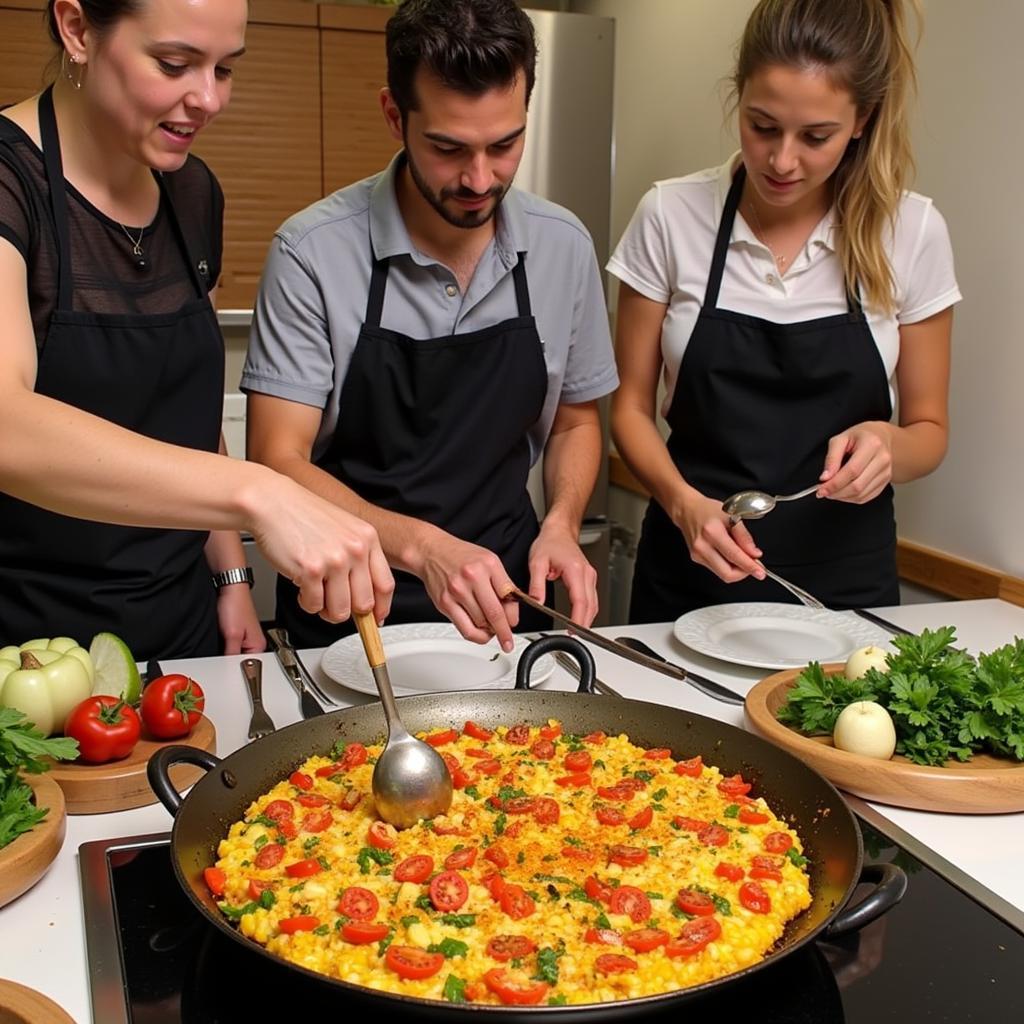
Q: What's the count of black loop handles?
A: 3